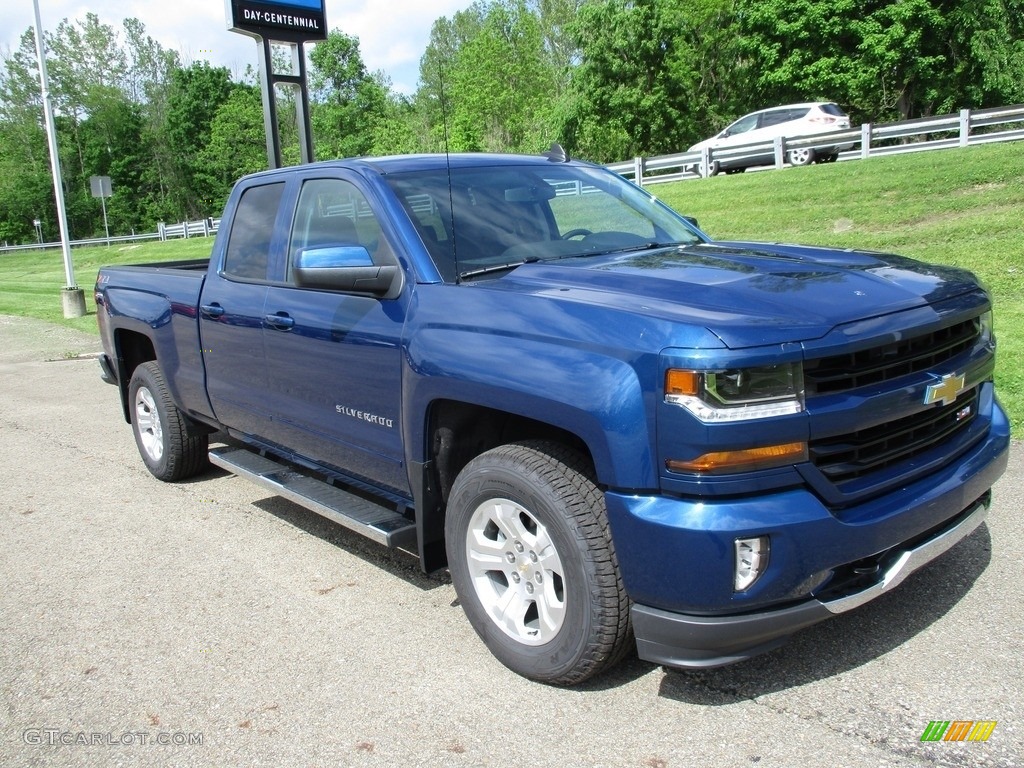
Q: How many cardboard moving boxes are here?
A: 0